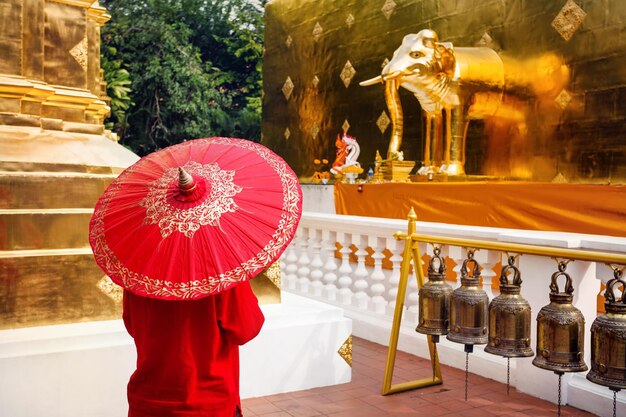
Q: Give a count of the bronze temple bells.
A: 5